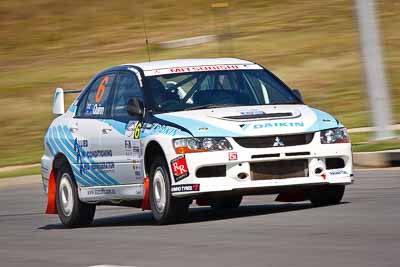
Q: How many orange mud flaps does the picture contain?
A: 4